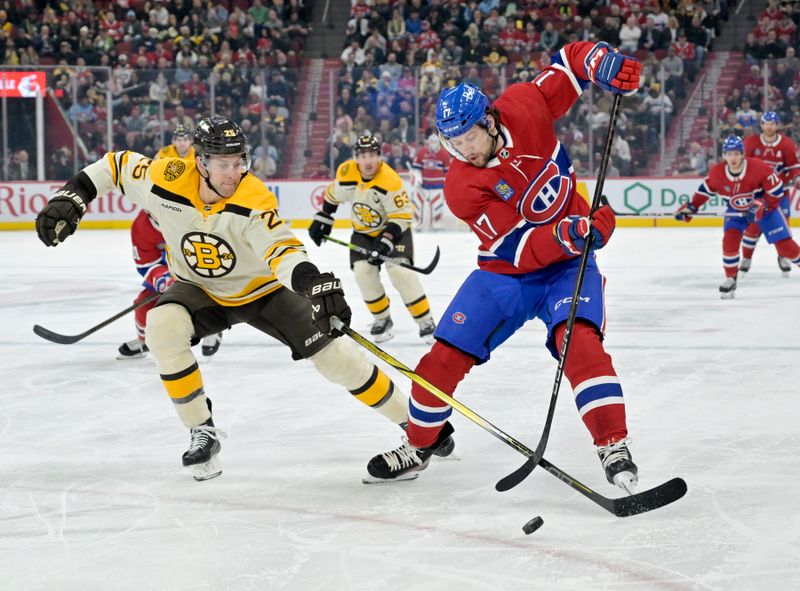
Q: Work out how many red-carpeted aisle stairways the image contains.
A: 2